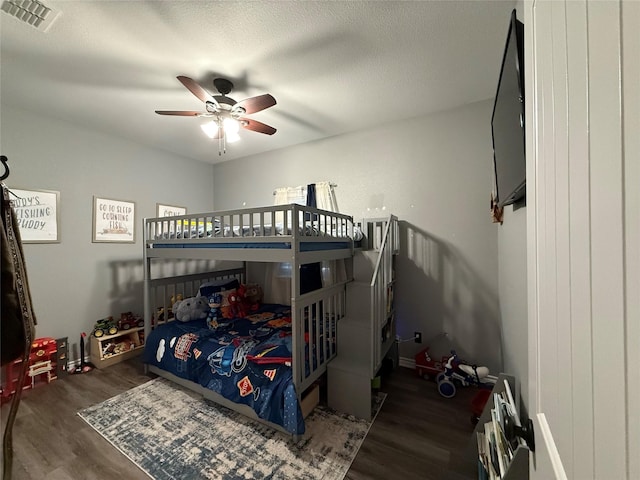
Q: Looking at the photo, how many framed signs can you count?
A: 3